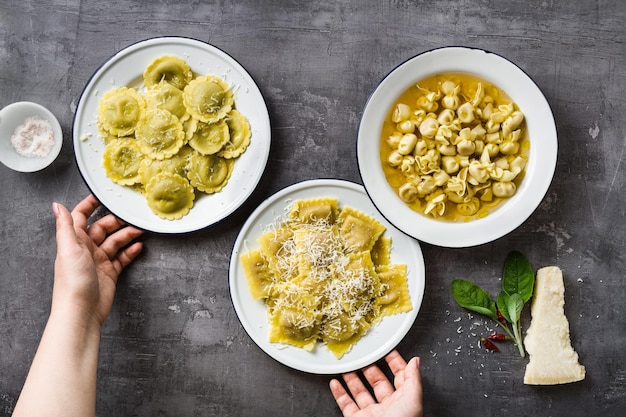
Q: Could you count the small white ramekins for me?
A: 1